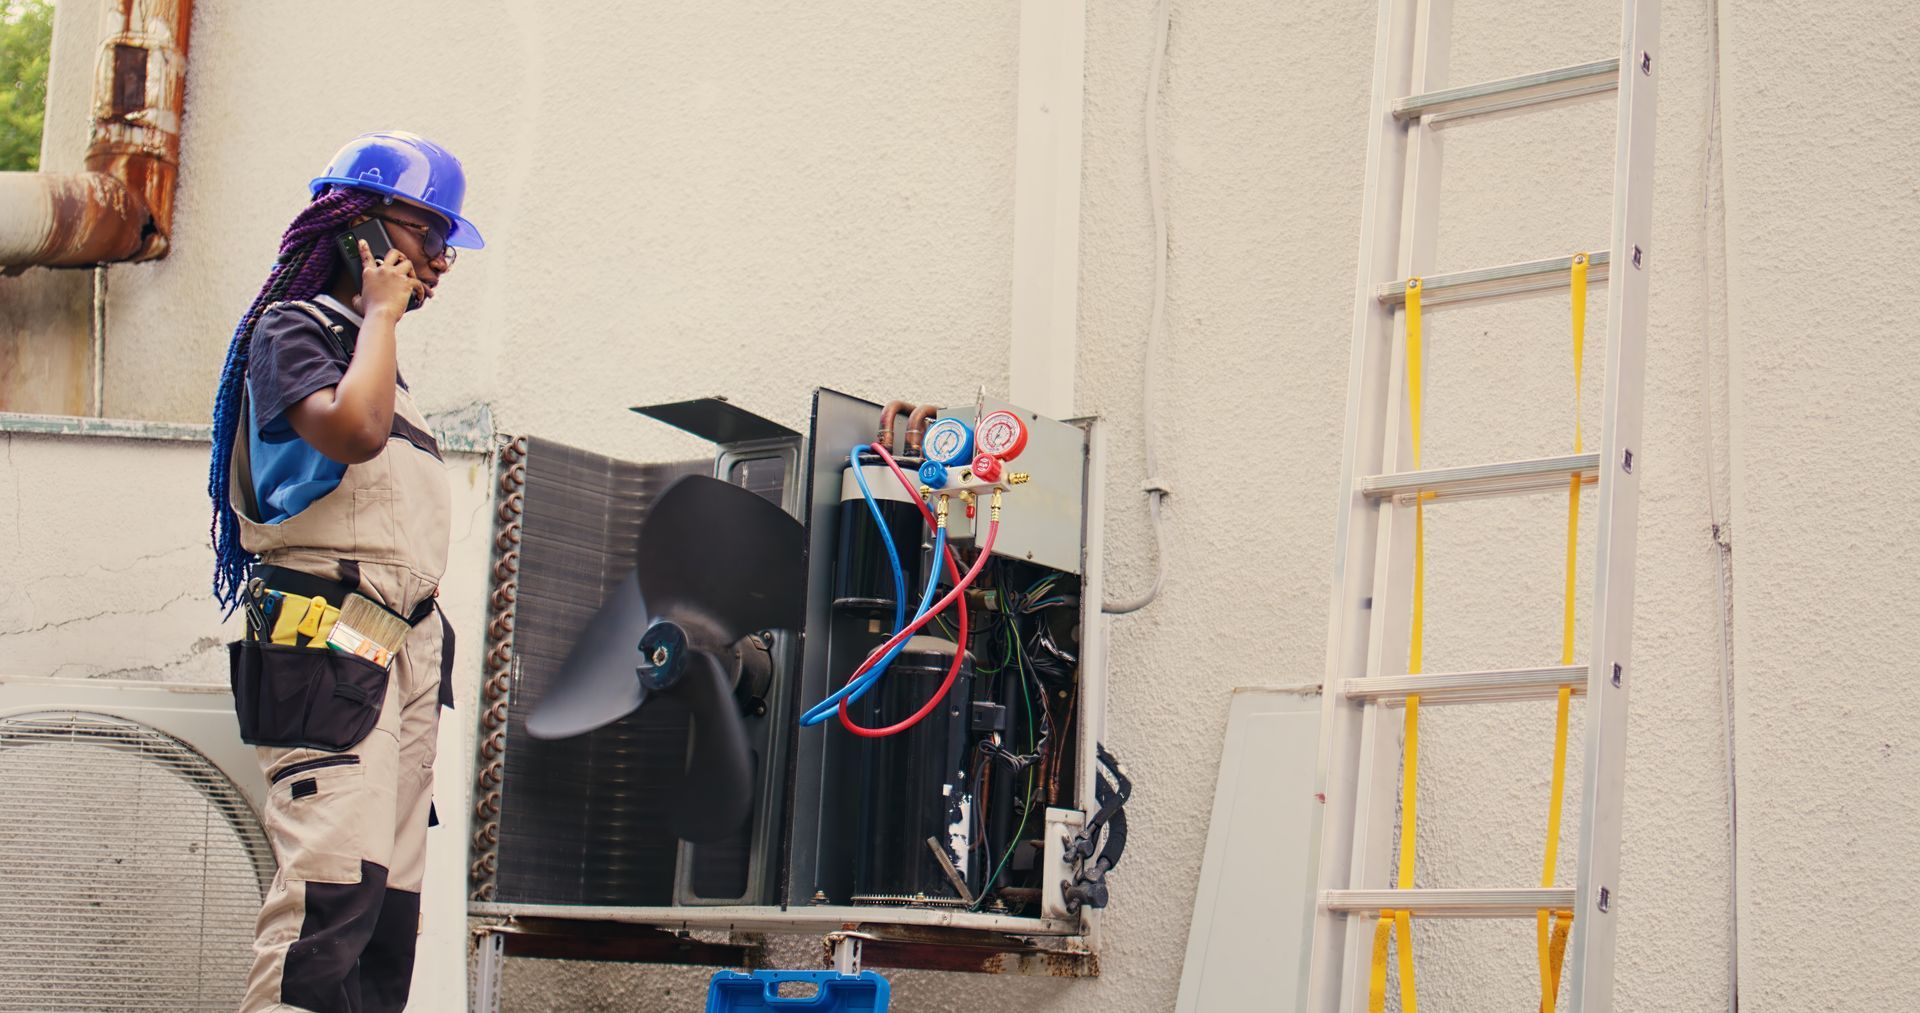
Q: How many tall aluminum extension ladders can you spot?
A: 1